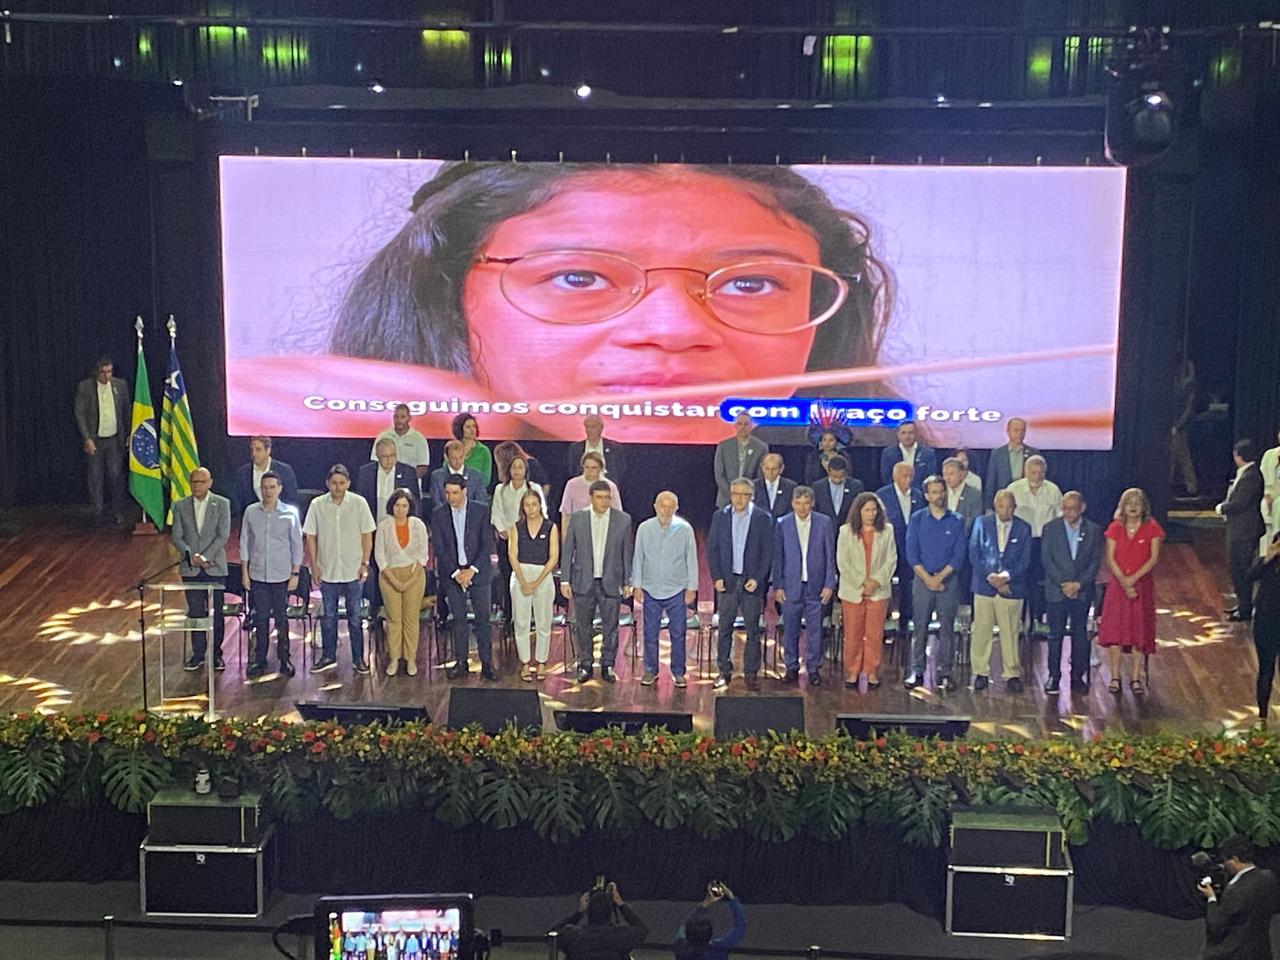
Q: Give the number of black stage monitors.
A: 5